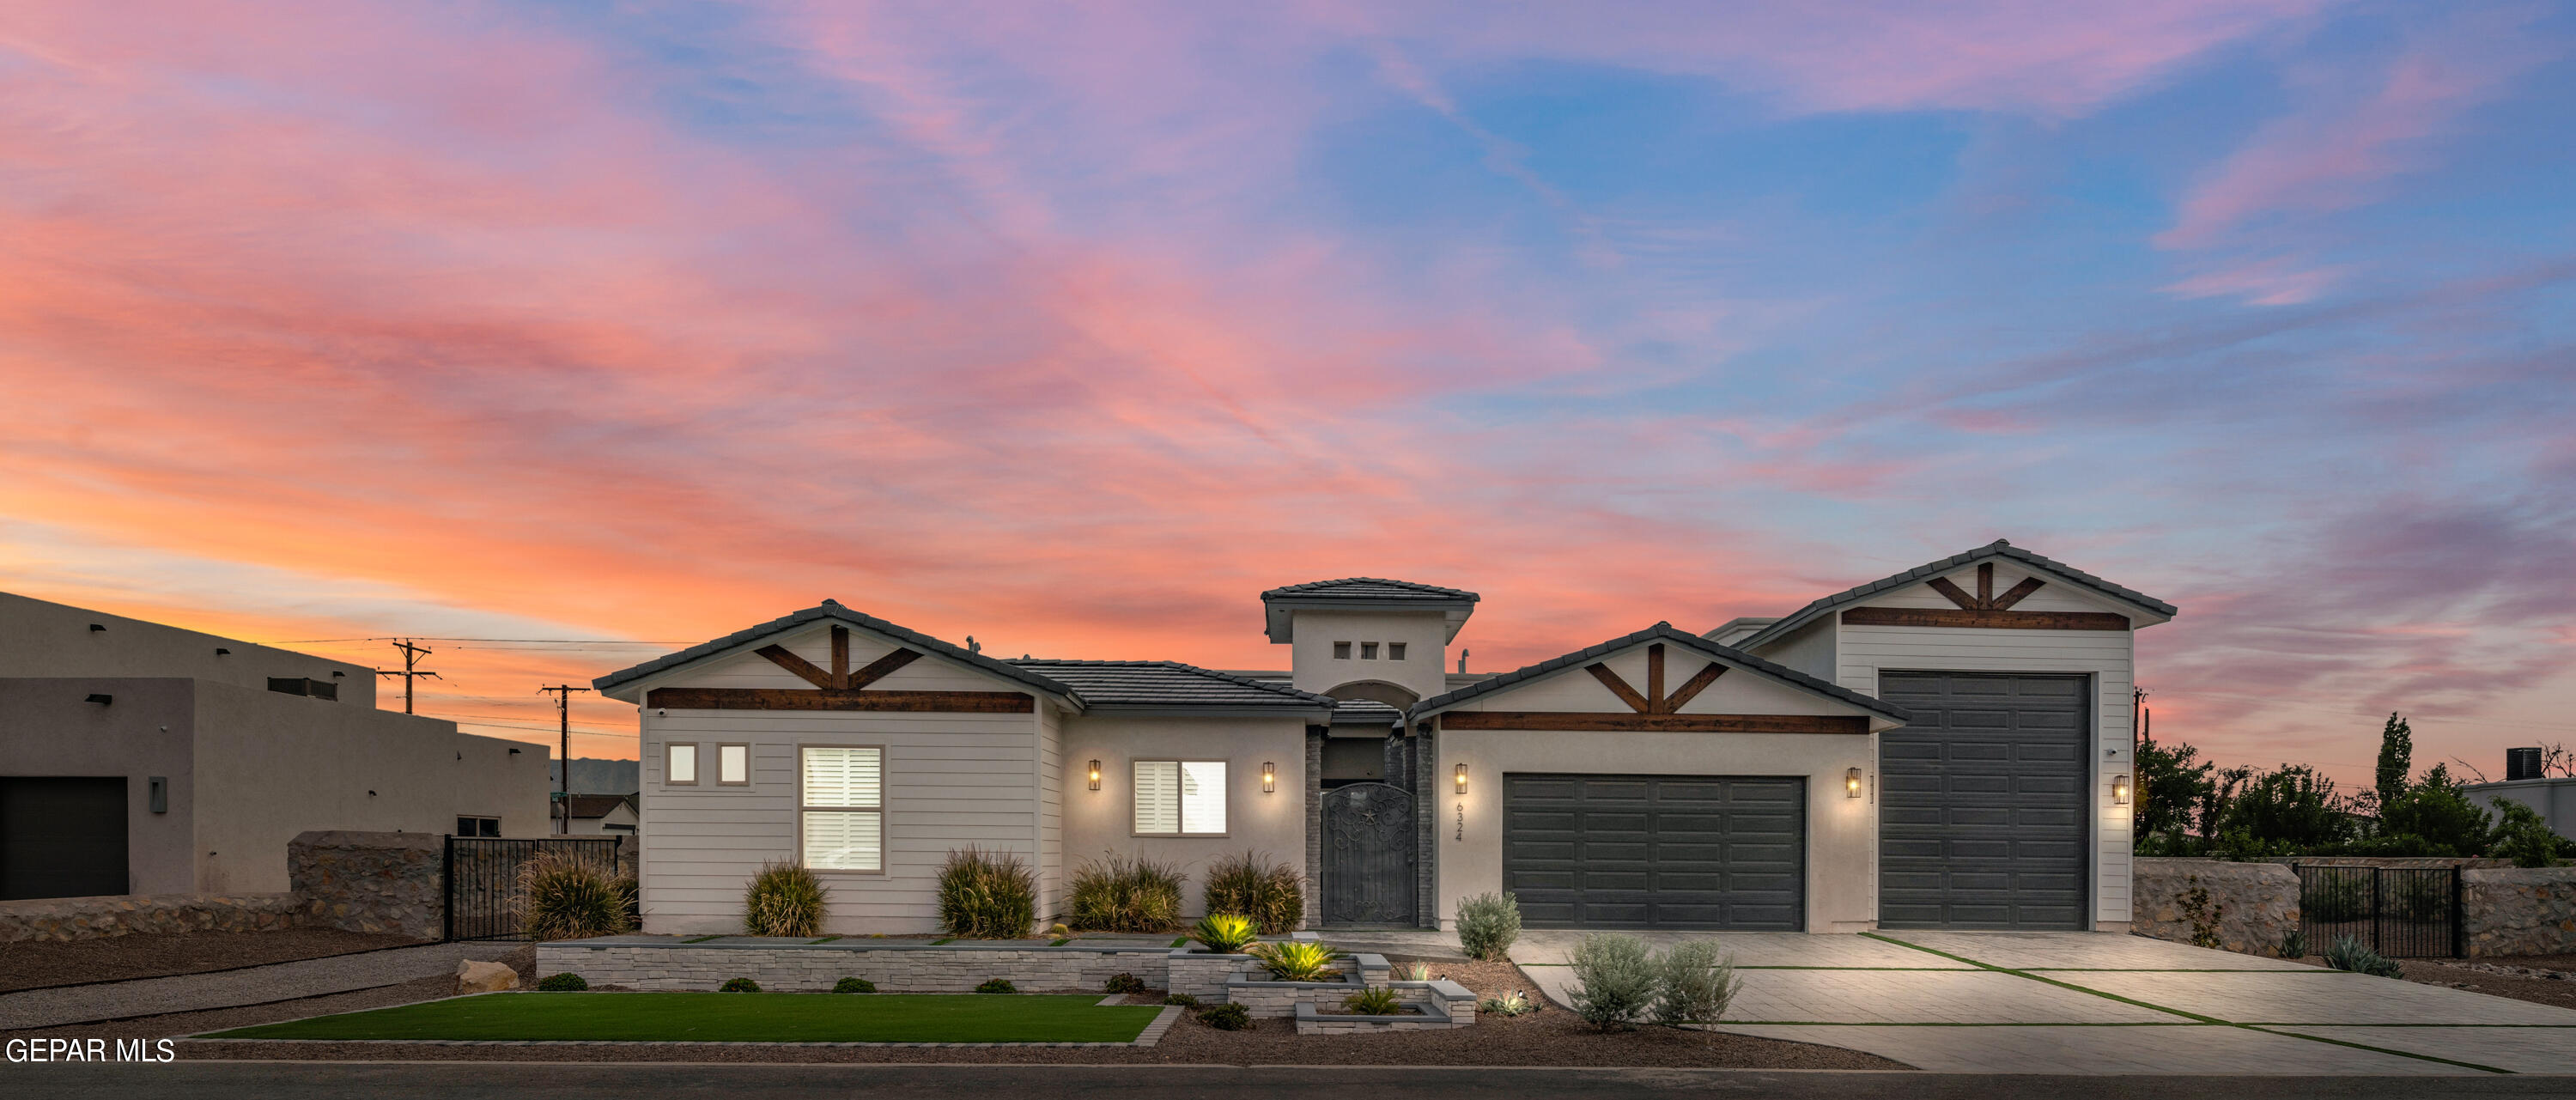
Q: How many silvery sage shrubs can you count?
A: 3